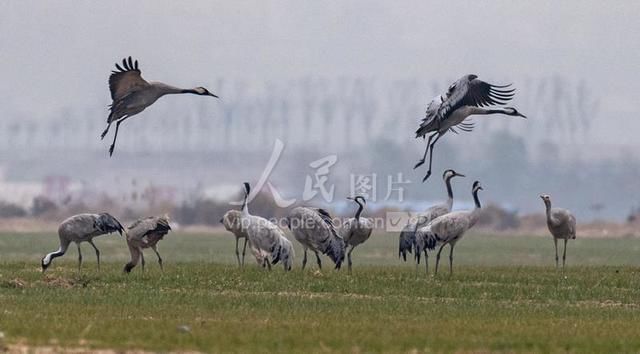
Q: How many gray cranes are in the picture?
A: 11